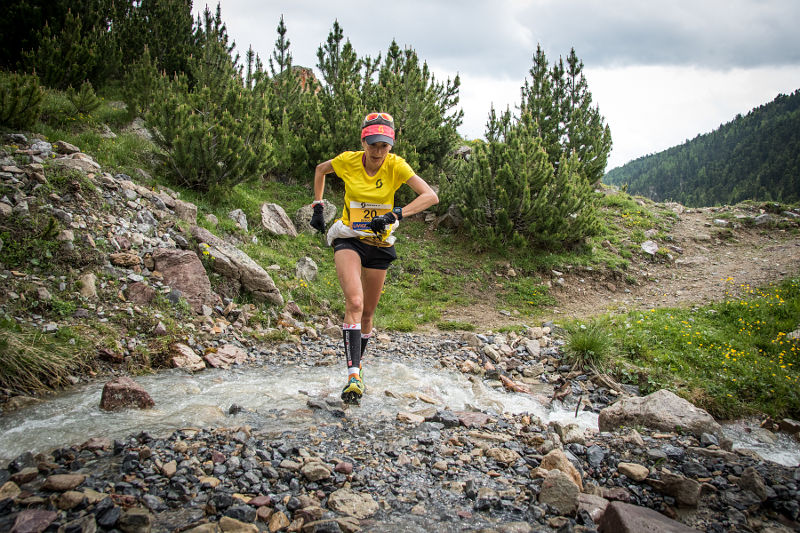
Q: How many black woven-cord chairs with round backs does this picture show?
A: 0